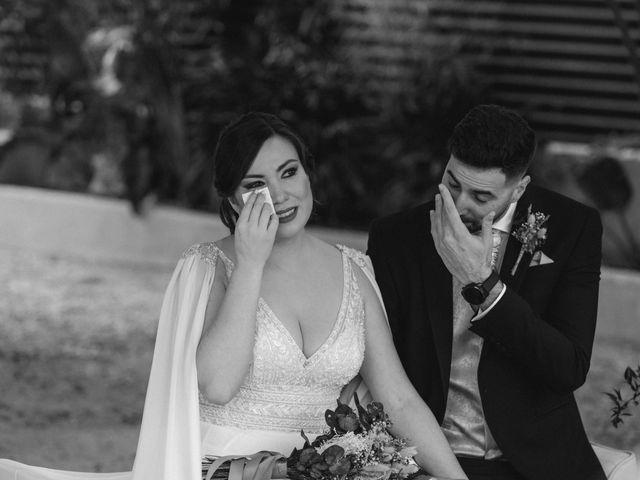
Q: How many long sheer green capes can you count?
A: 0